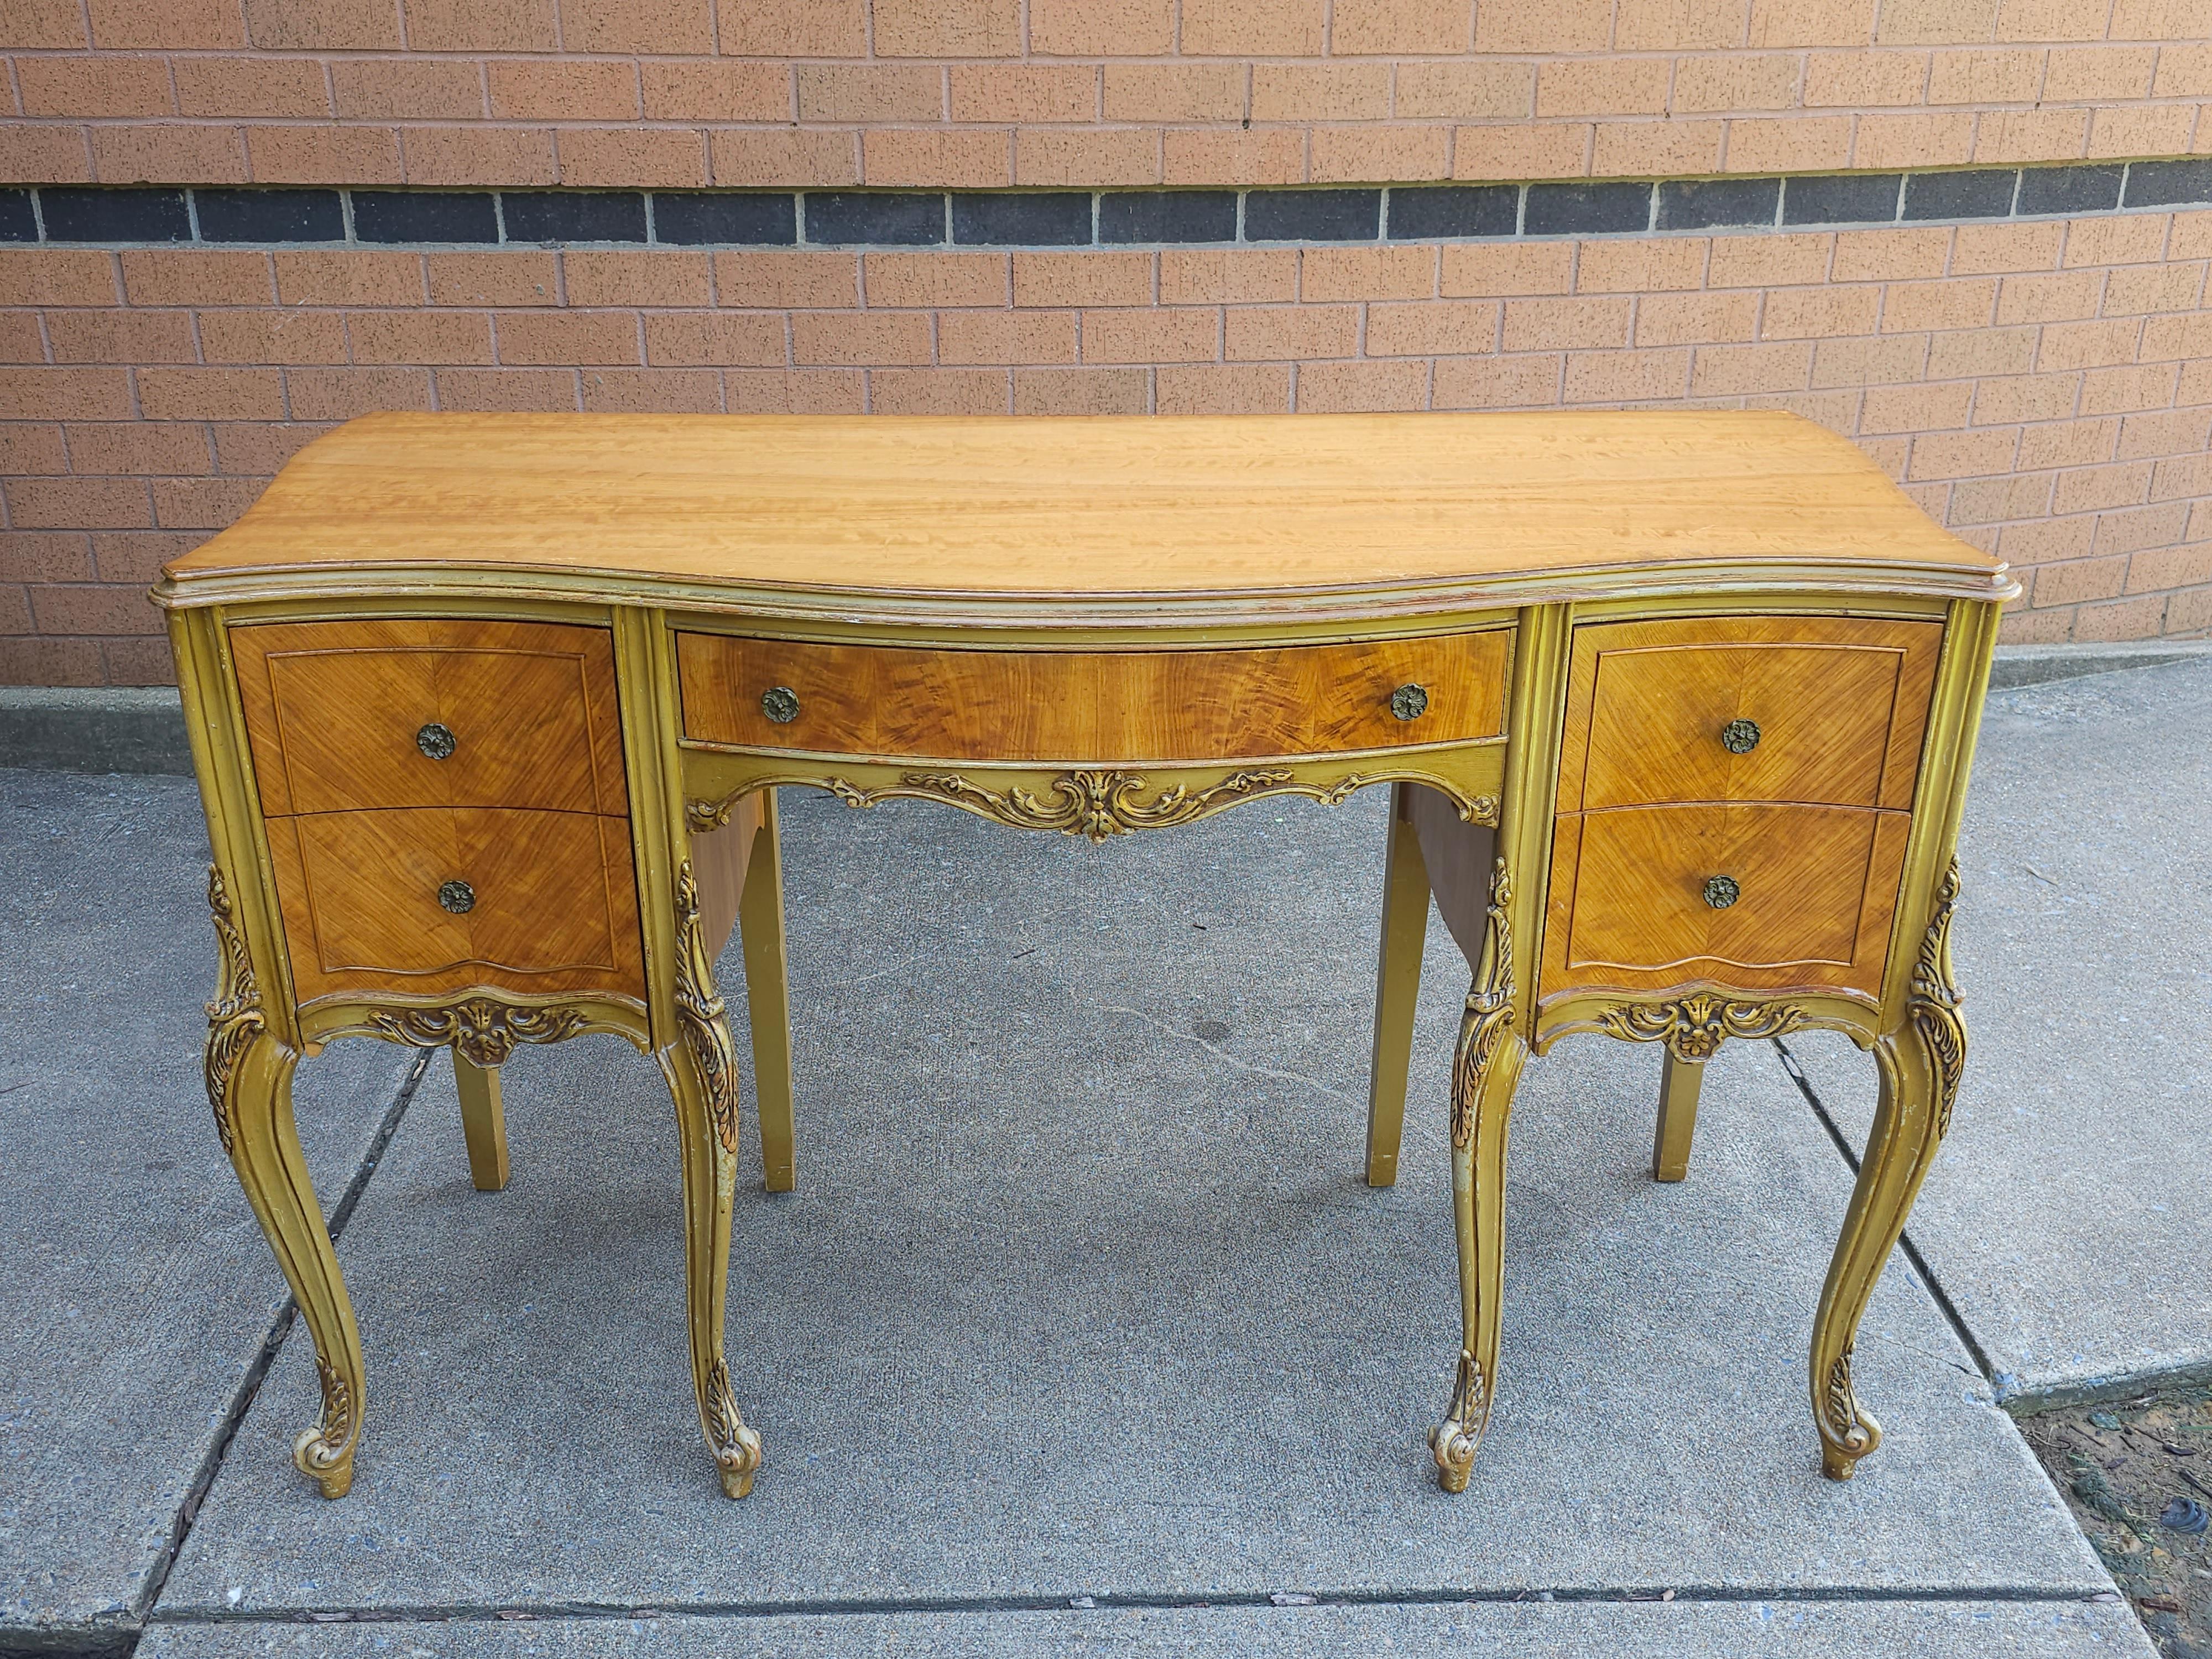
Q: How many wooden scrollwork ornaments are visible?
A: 11